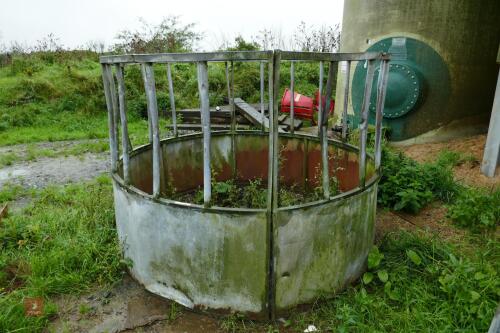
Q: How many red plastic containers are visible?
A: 2